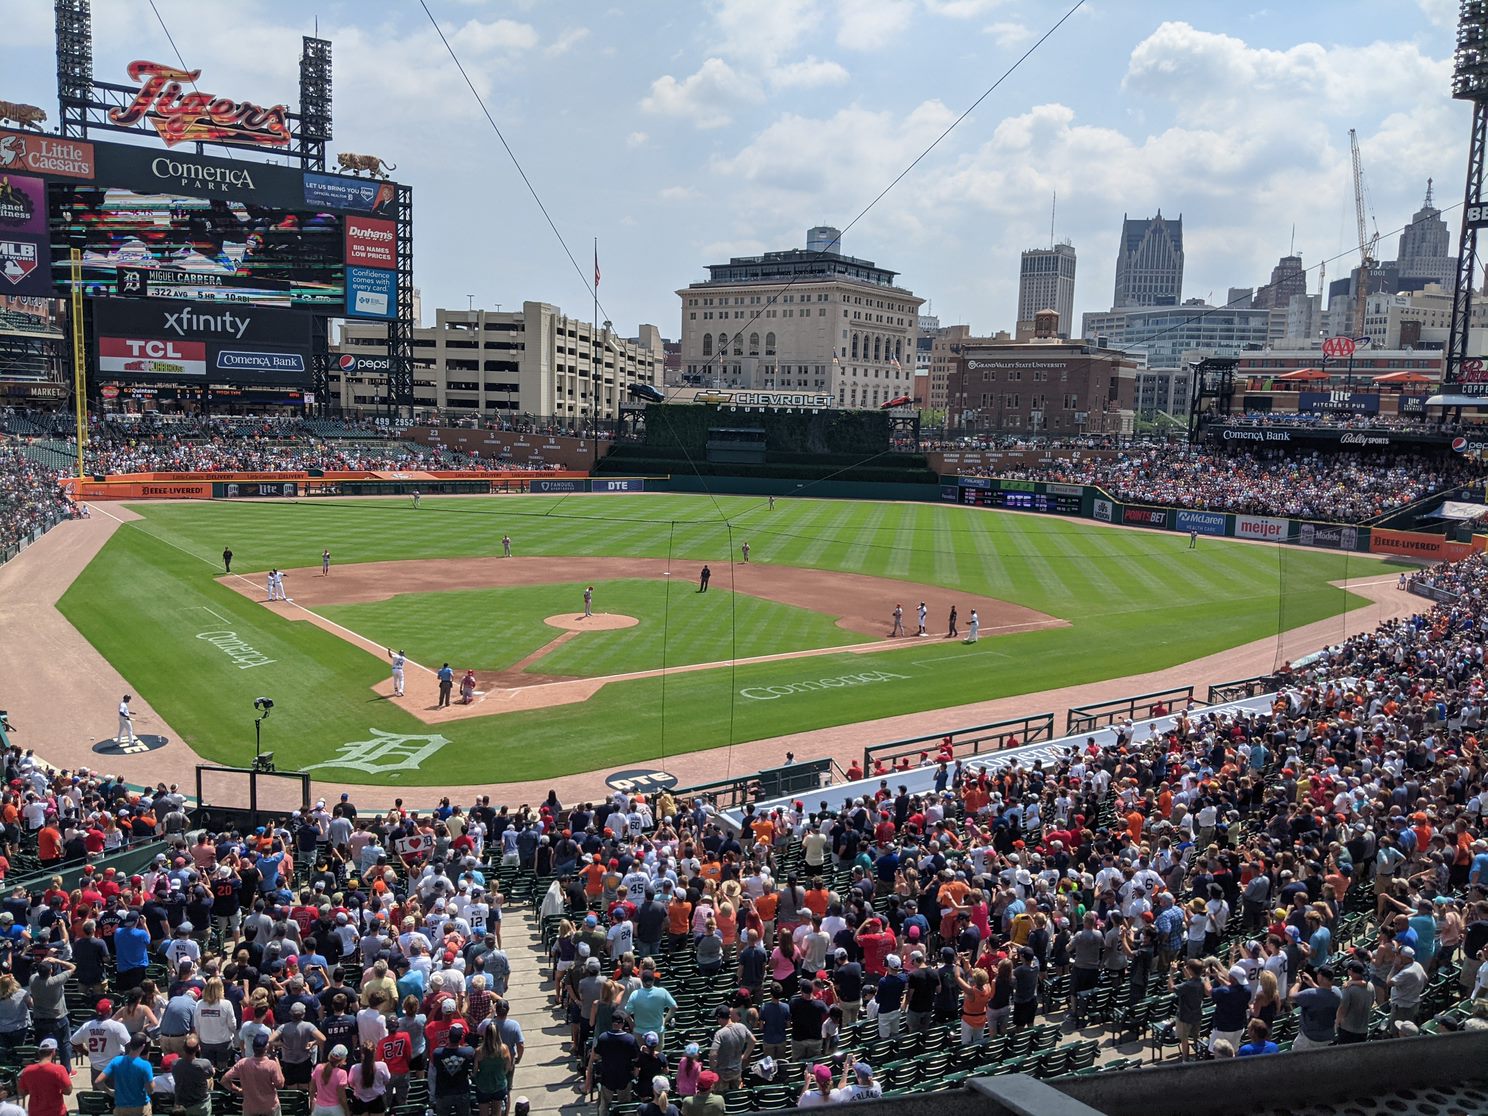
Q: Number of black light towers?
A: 3